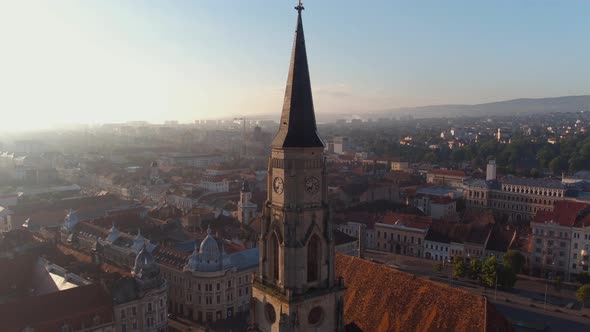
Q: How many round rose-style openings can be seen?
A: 2